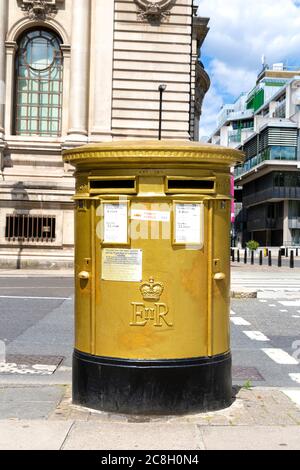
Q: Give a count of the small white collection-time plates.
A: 2